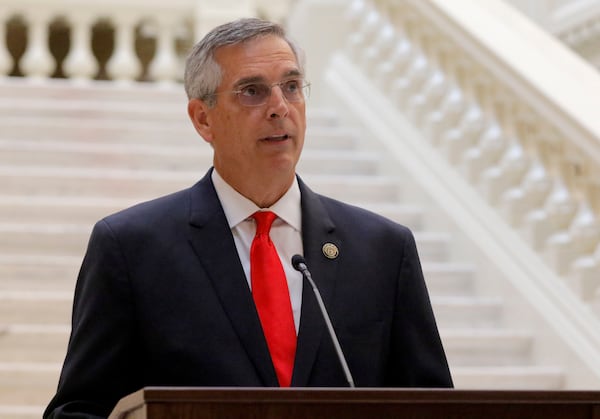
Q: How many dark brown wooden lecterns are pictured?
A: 1